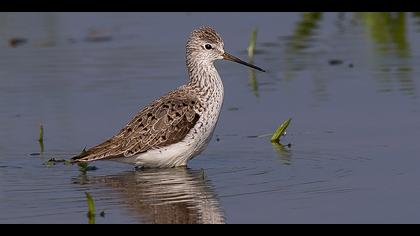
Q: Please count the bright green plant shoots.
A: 4